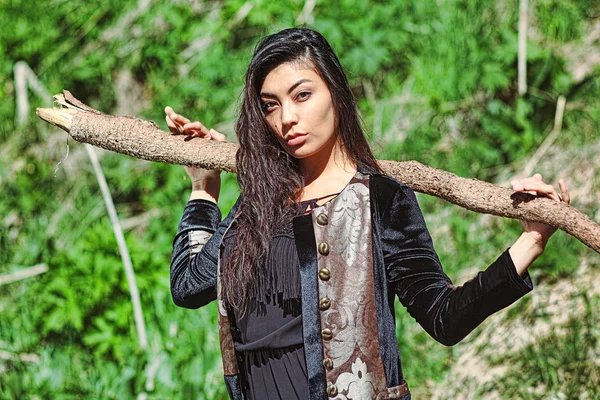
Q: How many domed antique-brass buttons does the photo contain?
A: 7